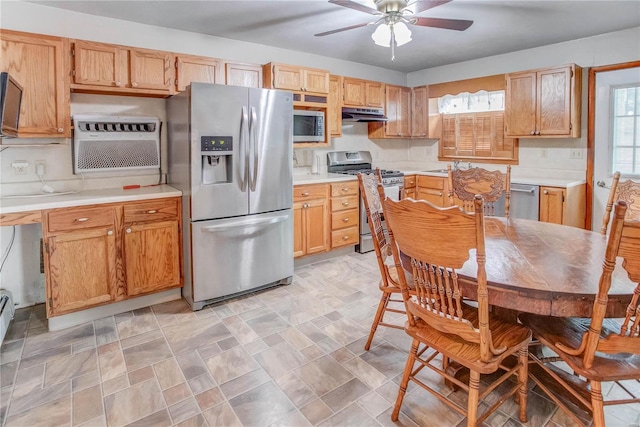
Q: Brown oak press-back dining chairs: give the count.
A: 5